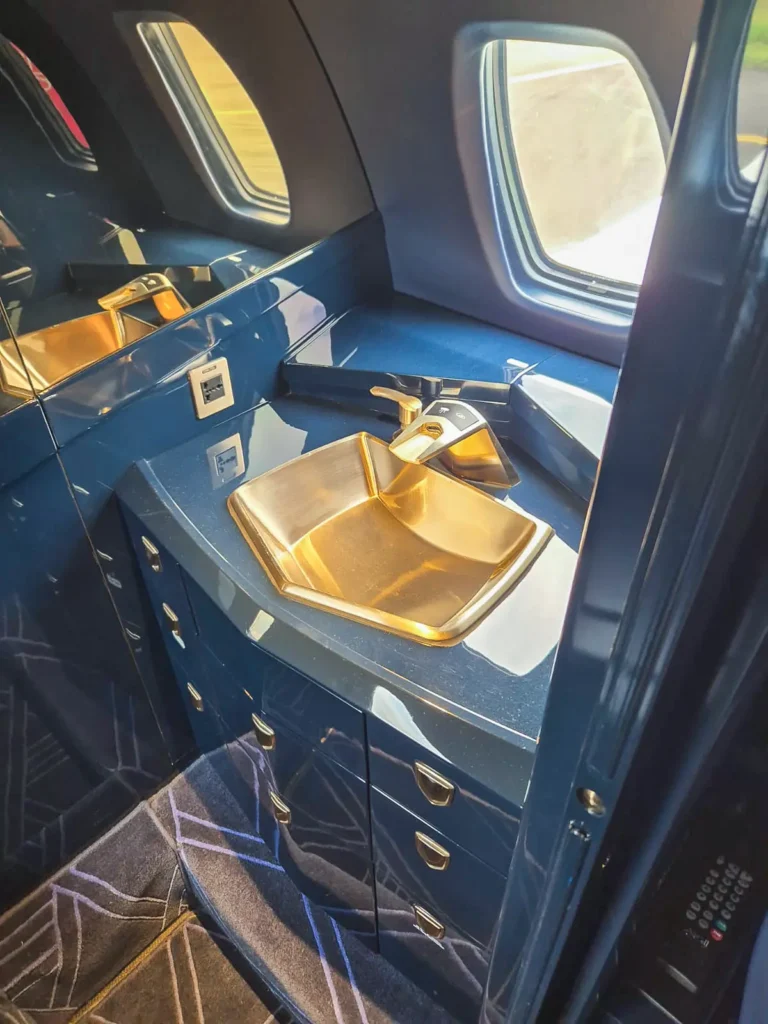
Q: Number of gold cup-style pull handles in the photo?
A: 8